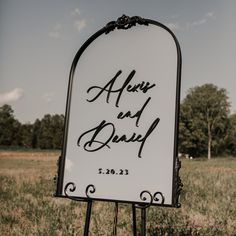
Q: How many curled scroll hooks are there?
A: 4